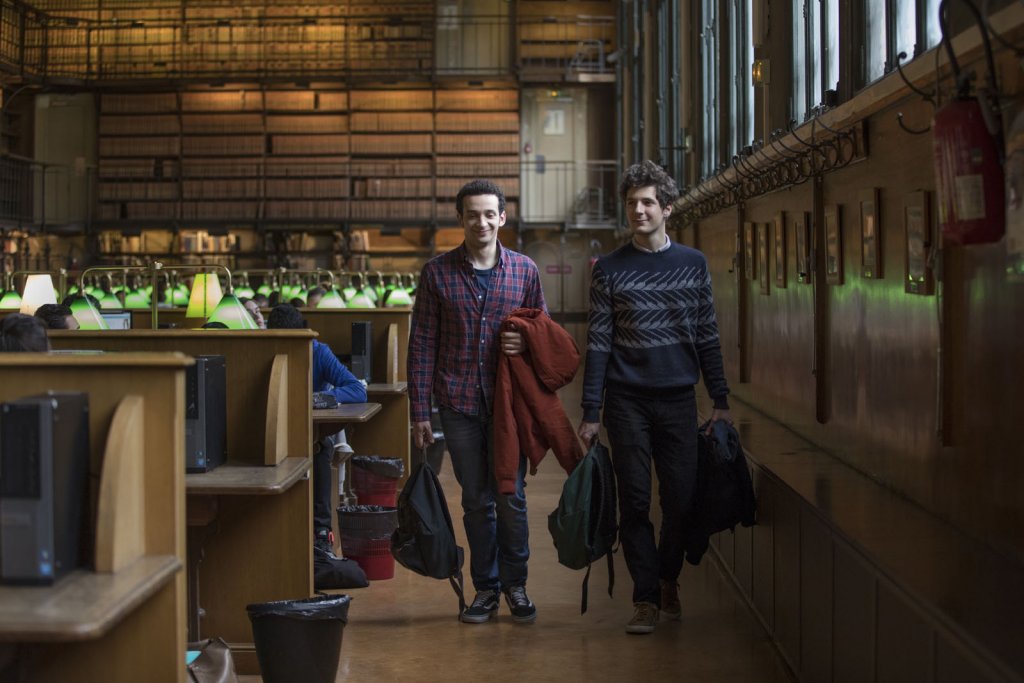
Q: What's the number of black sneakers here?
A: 2